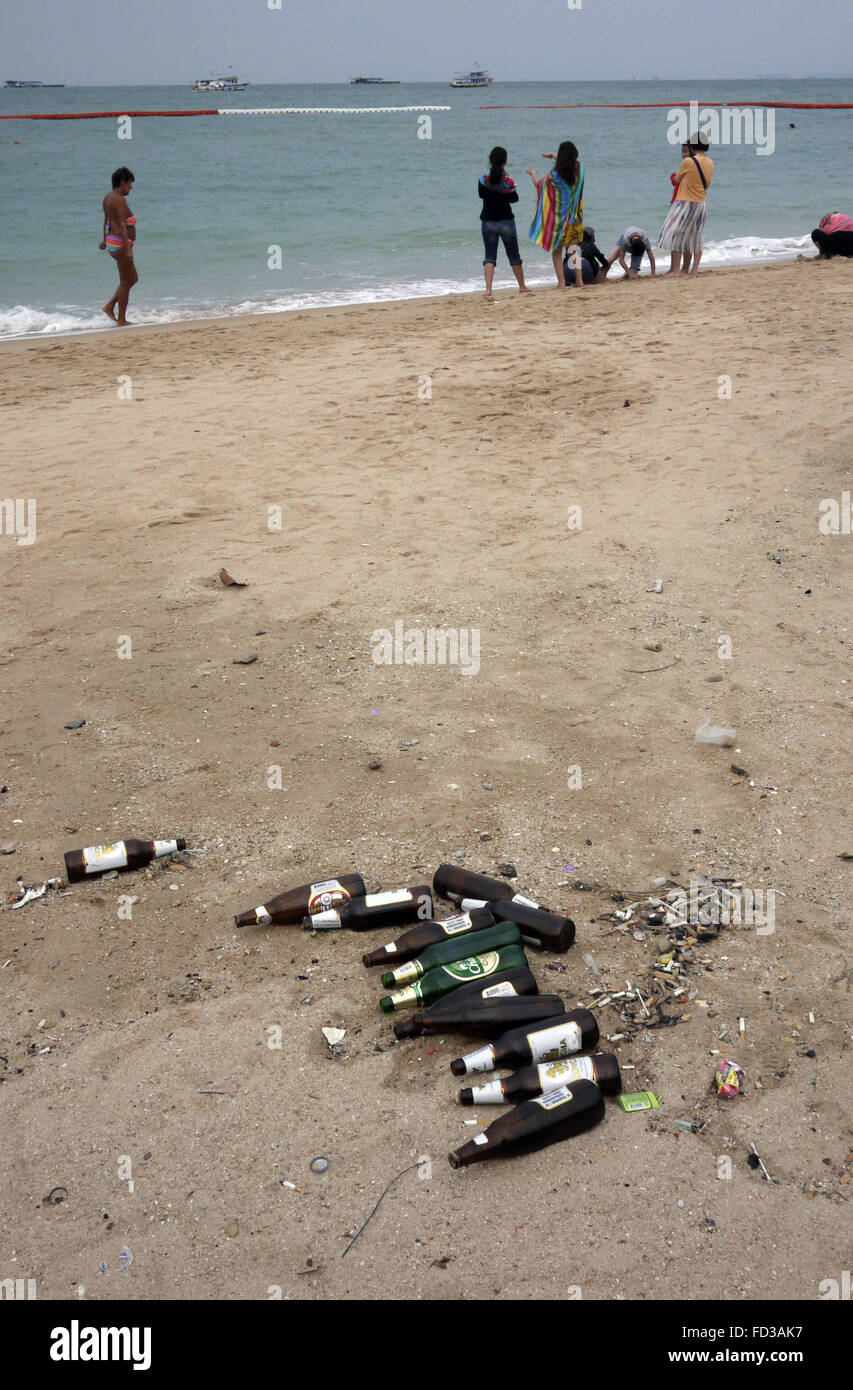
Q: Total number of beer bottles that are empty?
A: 13